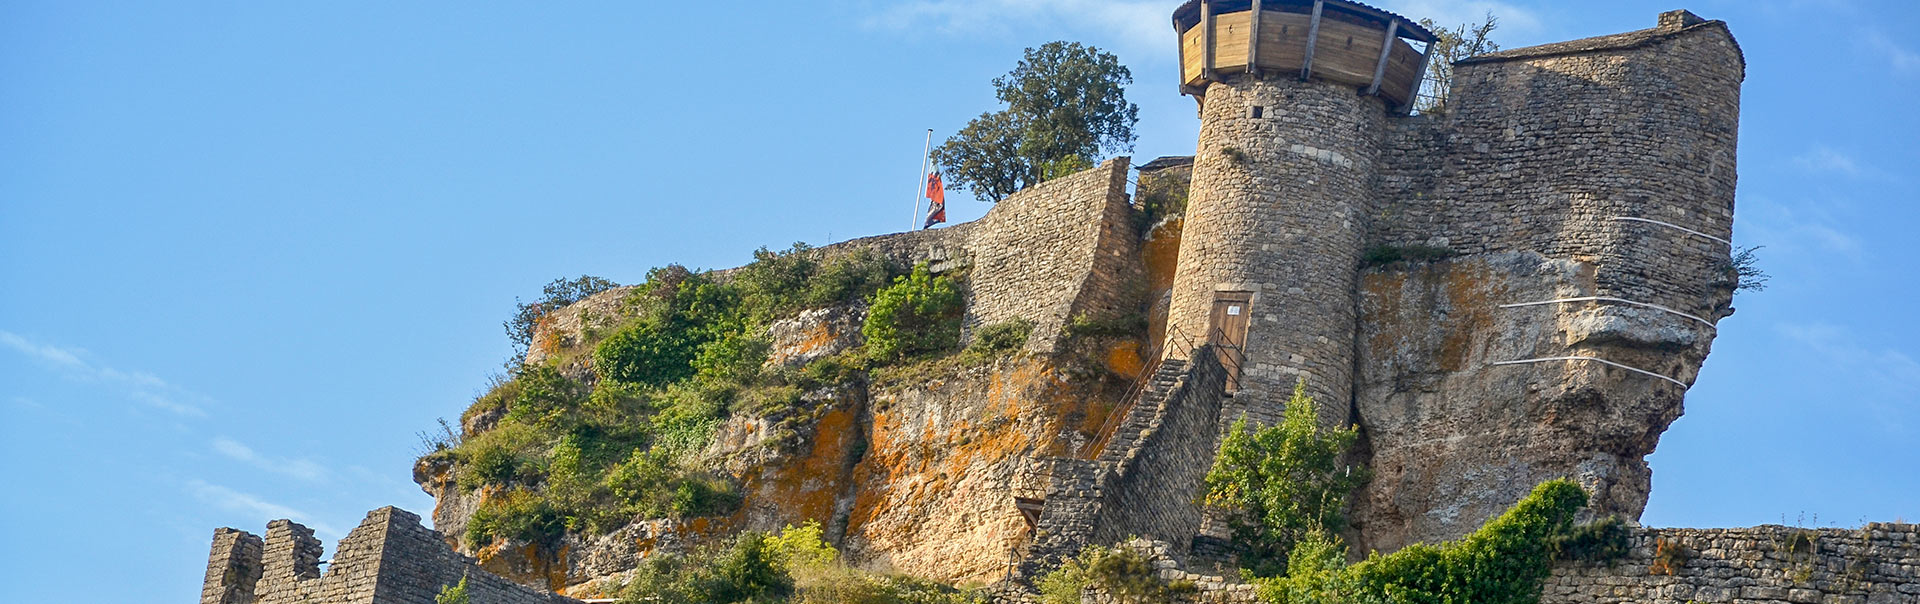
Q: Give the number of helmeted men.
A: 0